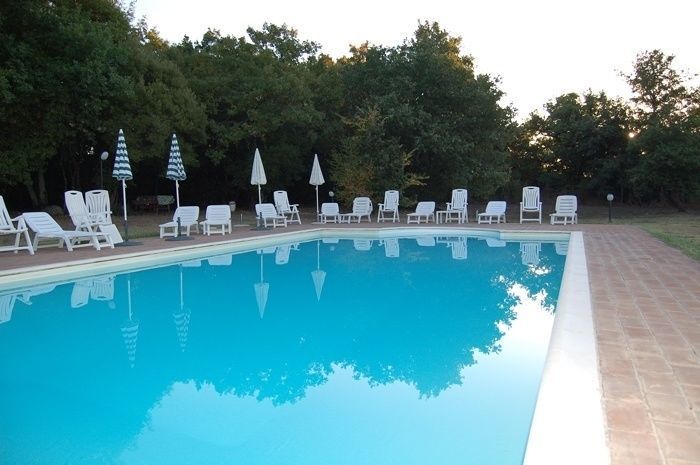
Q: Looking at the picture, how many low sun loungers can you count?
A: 9